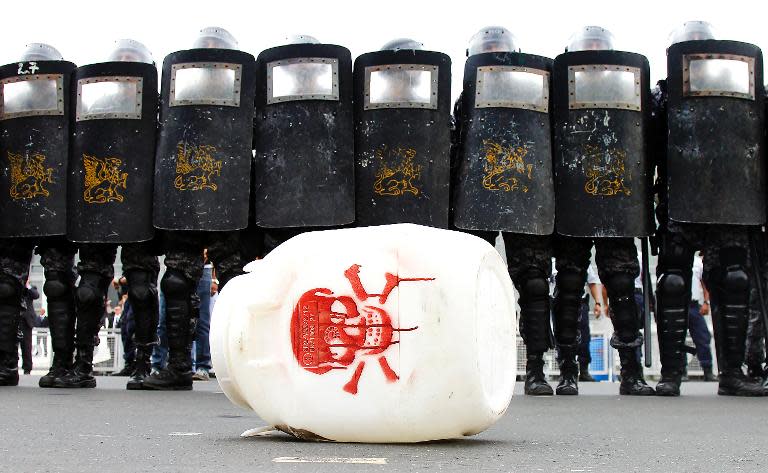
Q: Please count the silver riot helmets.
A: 8